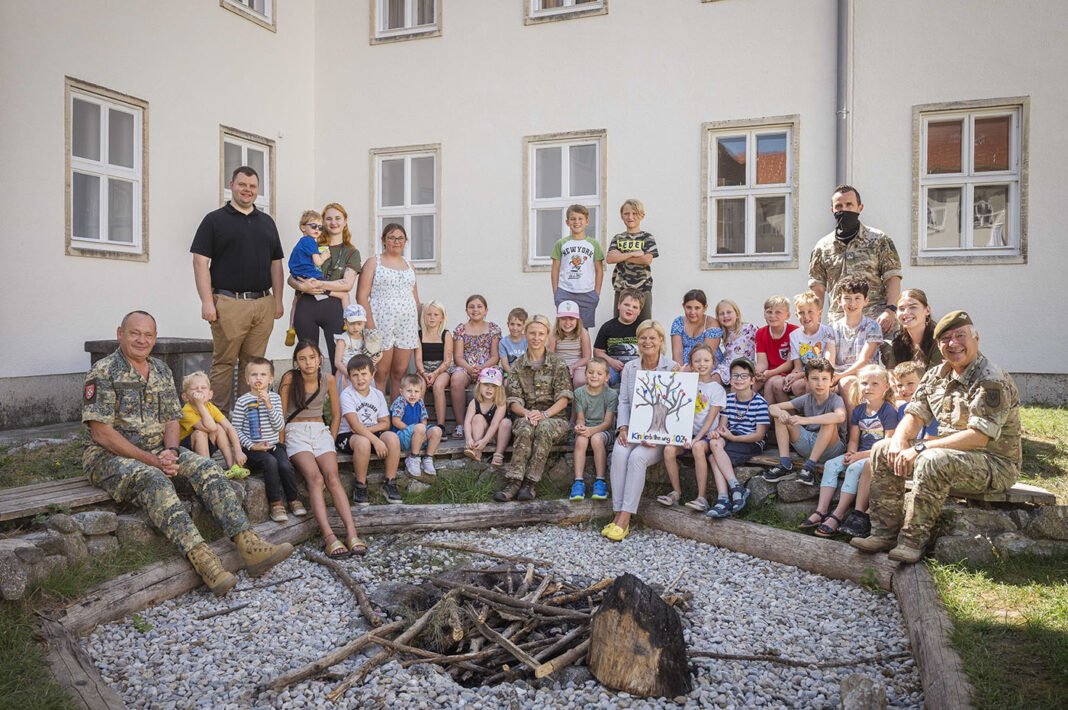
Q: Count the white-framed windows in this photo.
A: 9